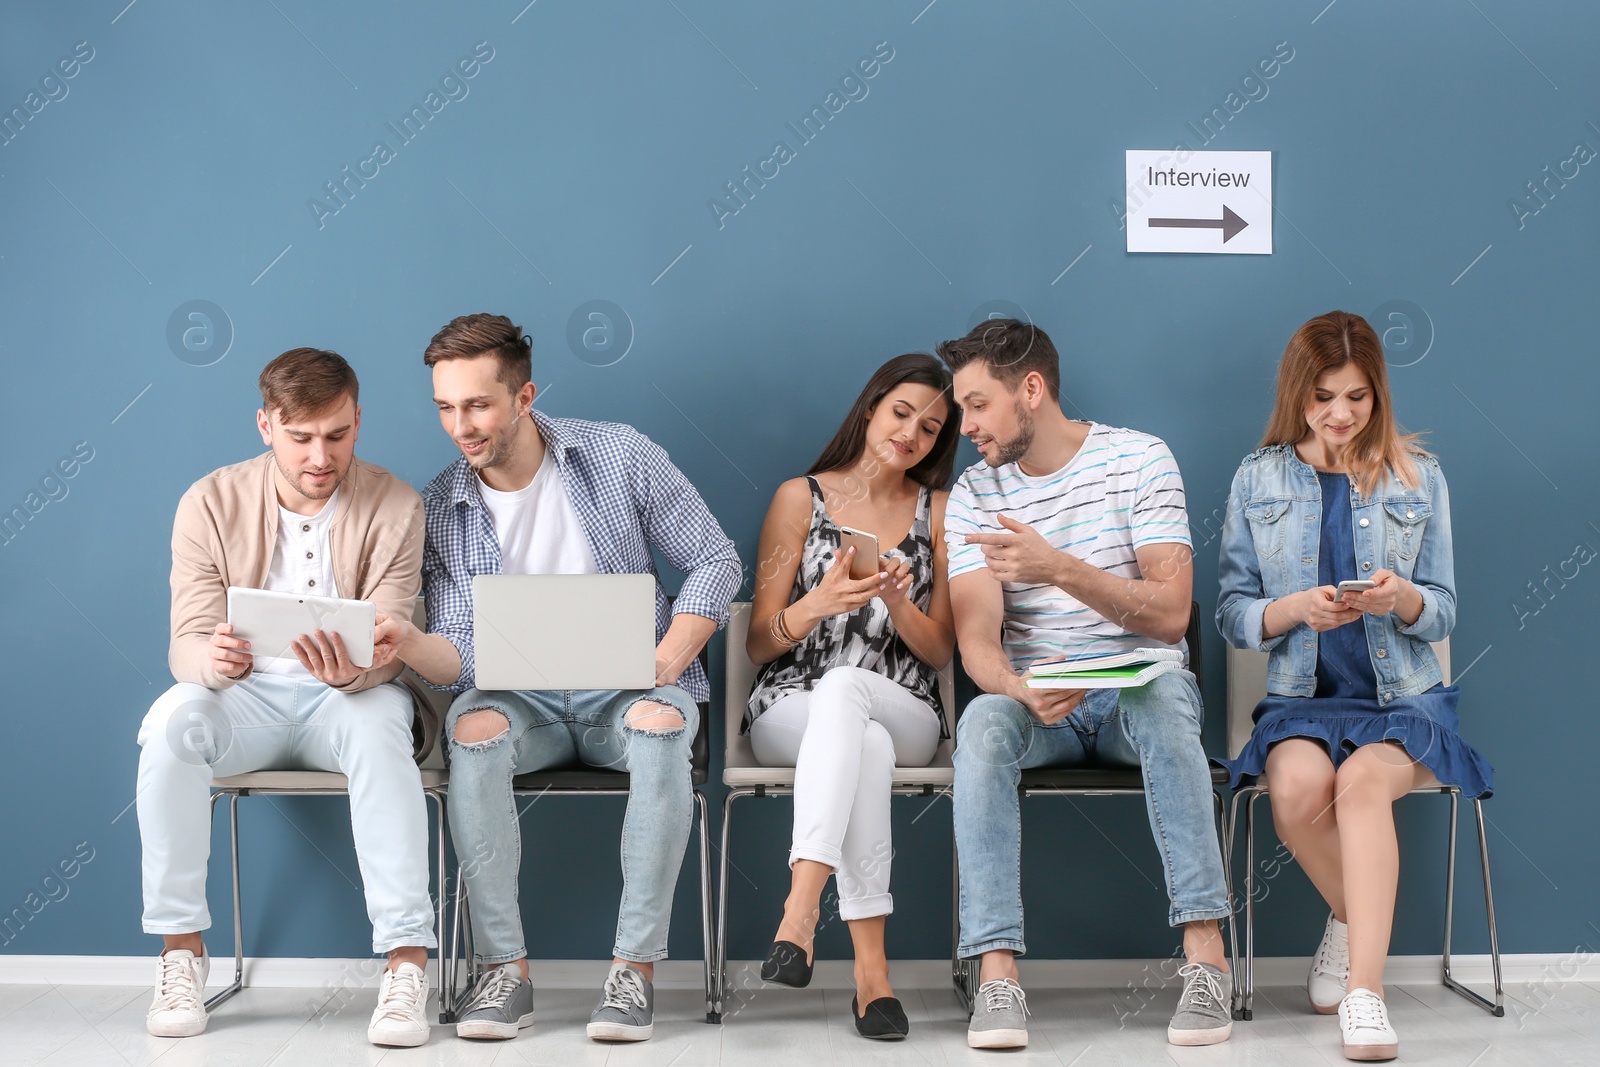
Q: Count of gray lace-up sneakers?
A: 4